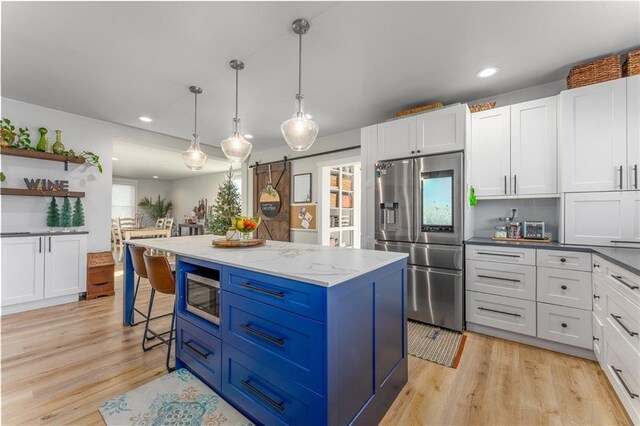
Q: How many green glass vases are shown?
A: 2